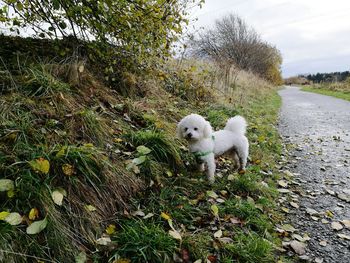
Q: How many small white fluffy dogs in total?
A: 1